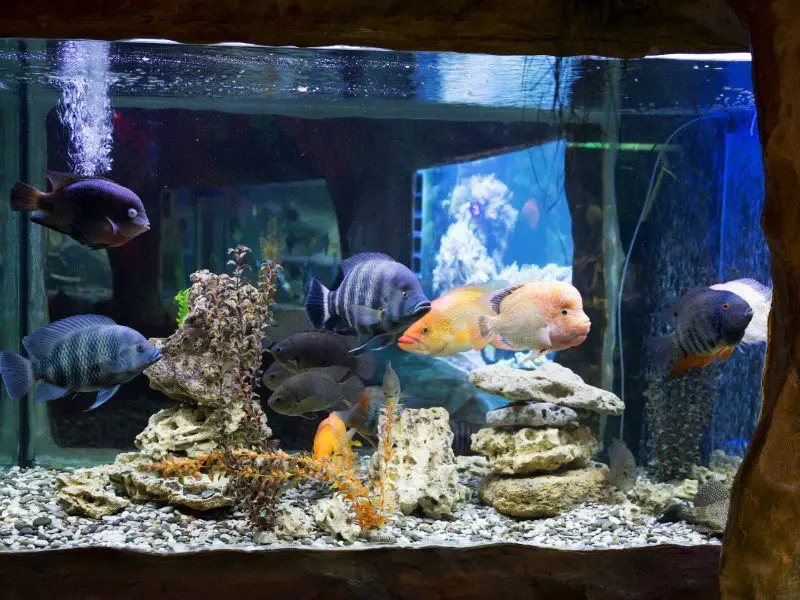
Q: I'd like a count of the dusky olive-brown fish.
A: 3